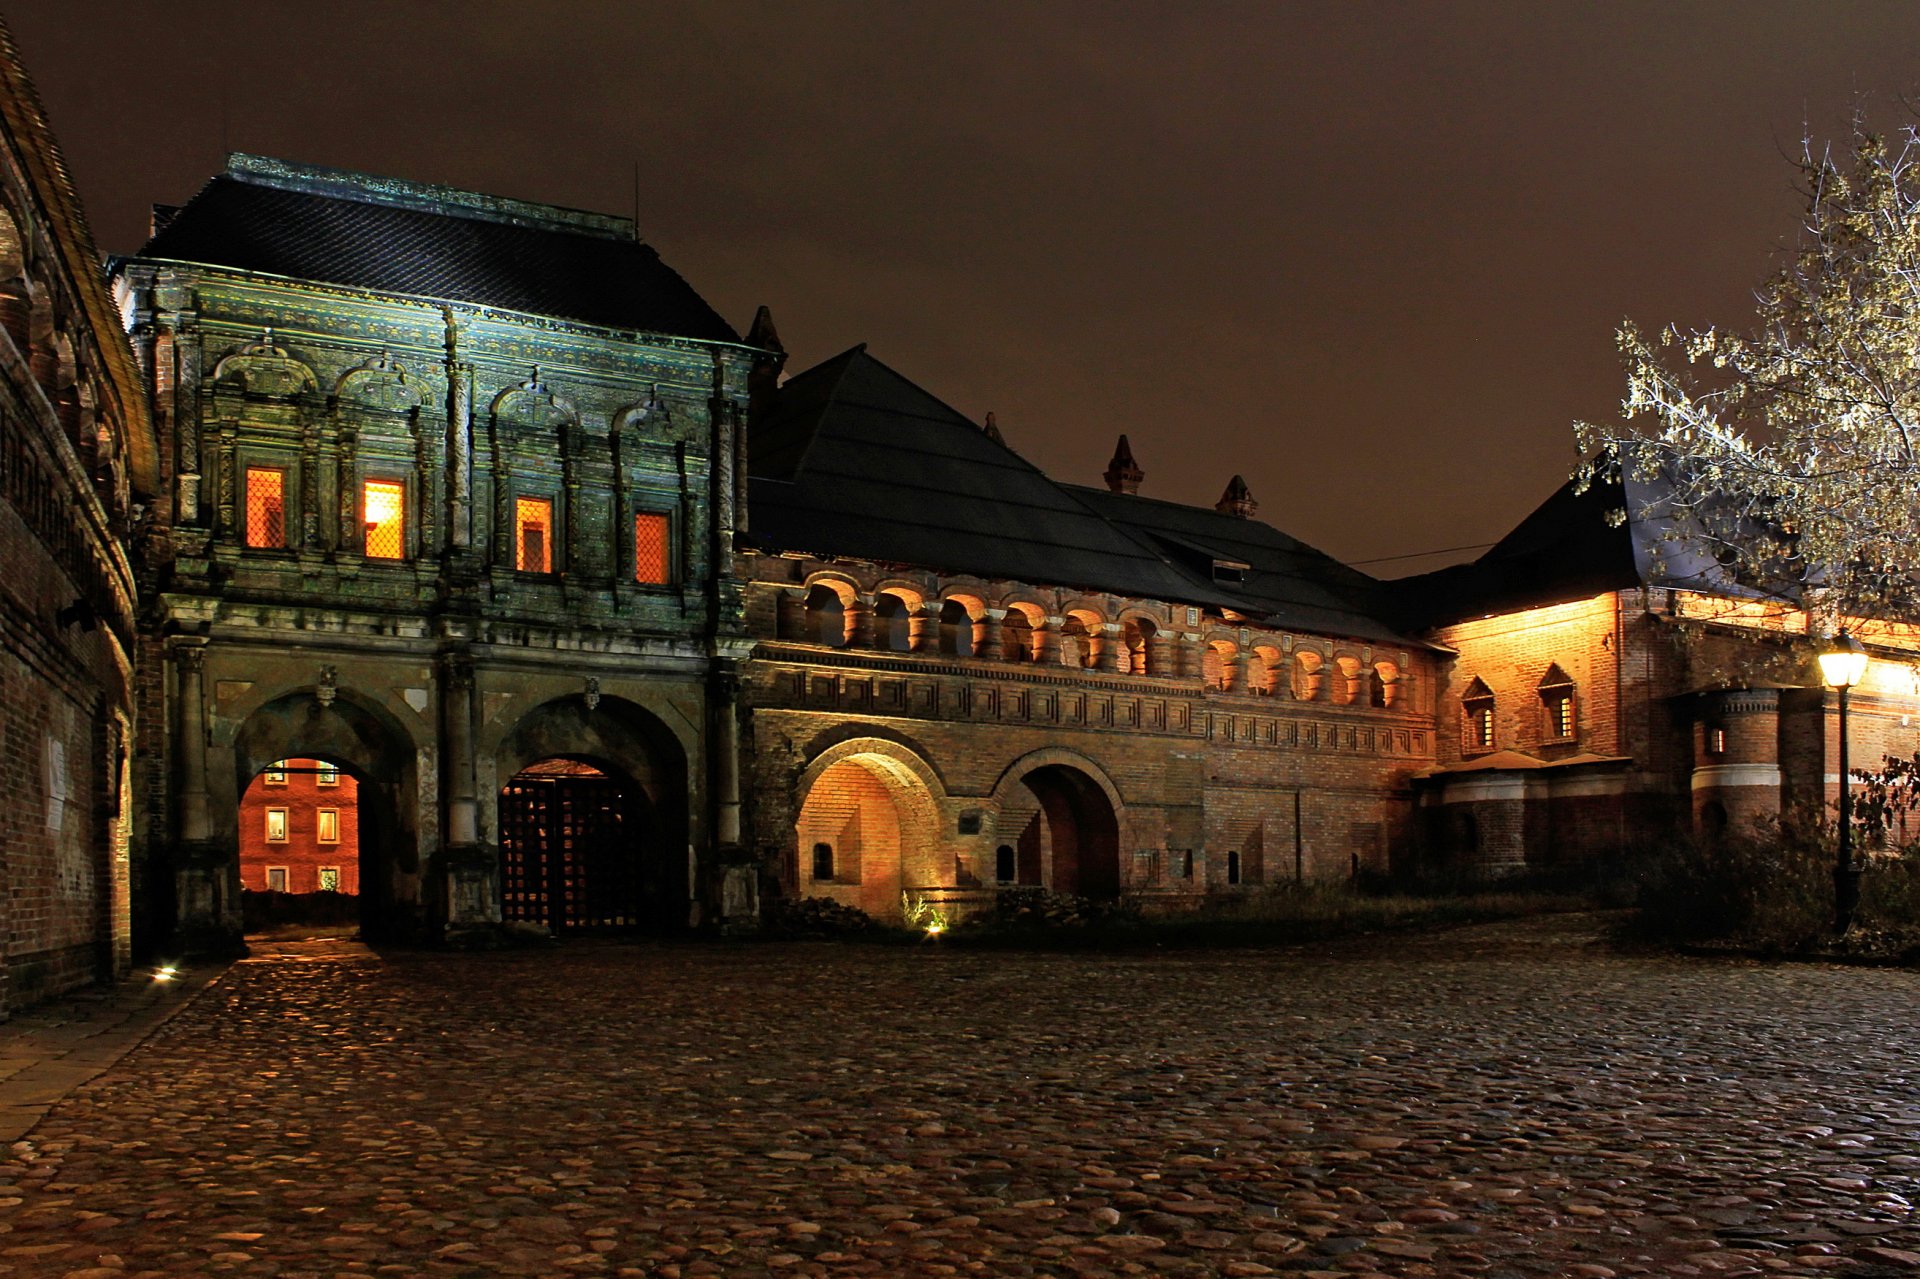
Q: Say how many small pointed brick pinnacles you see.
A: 4